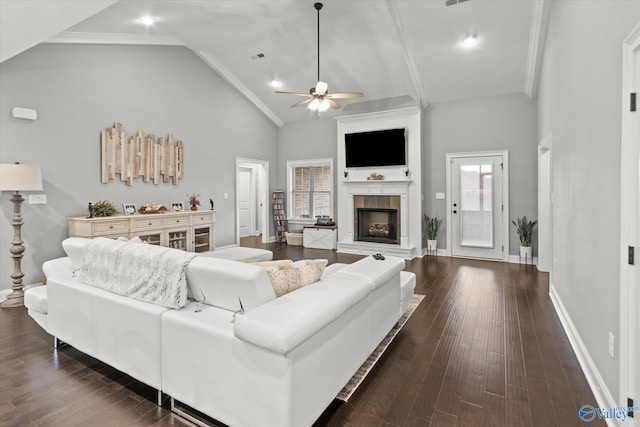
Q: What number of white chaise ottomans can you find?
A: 1